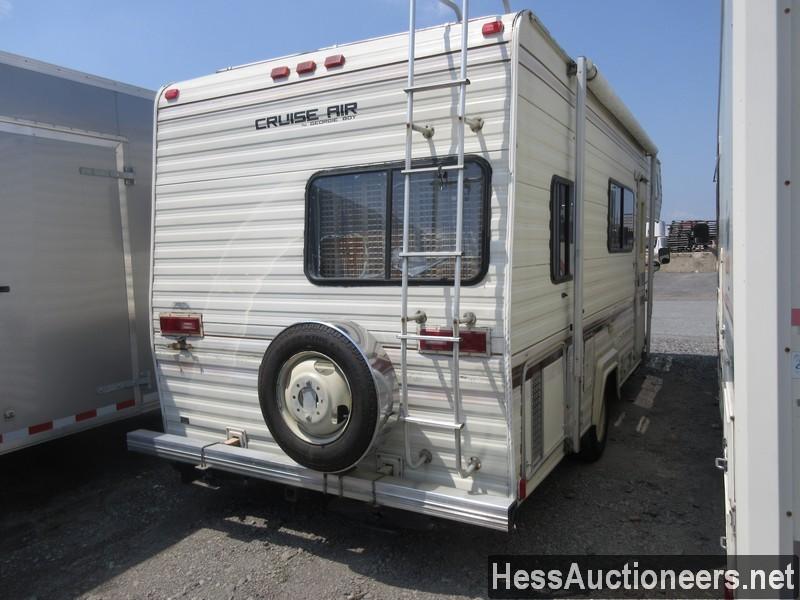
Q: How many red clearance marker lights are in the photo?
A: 5